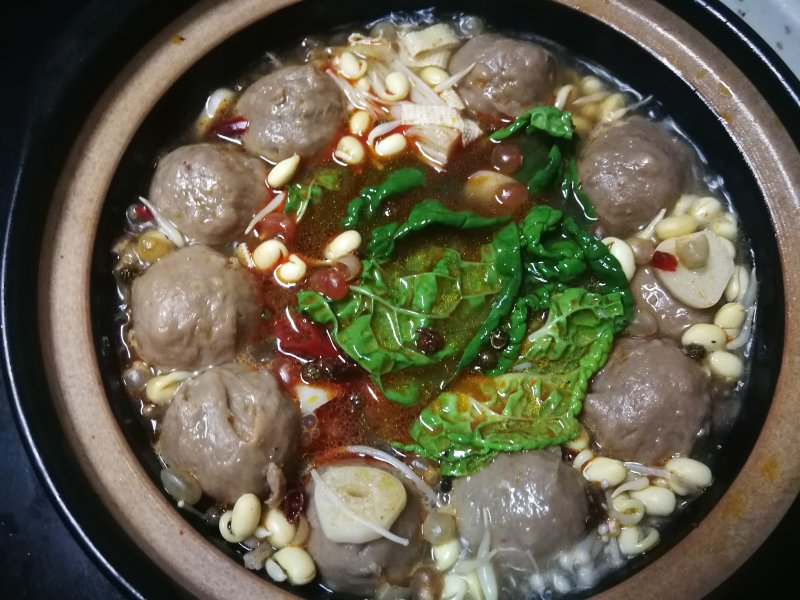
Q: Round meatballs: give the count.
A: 10